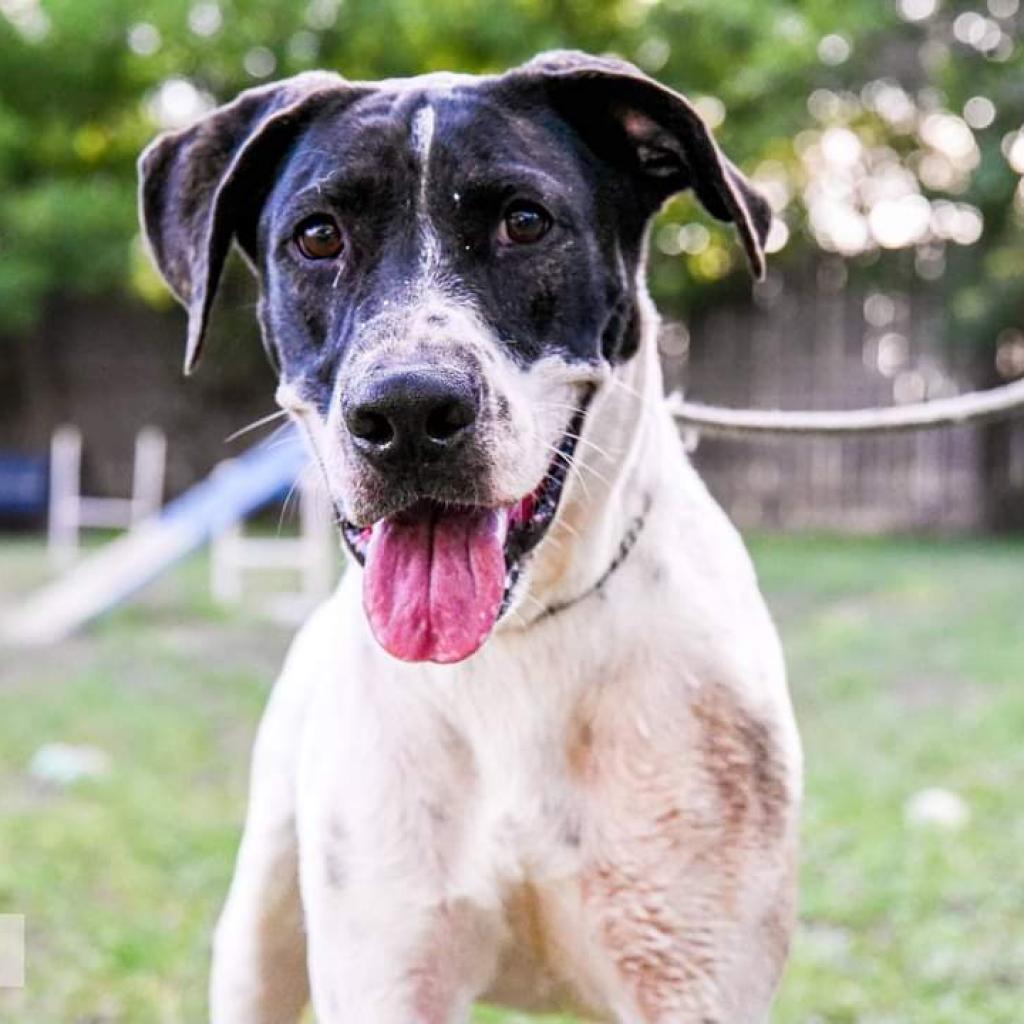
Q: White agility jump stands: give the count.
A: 2